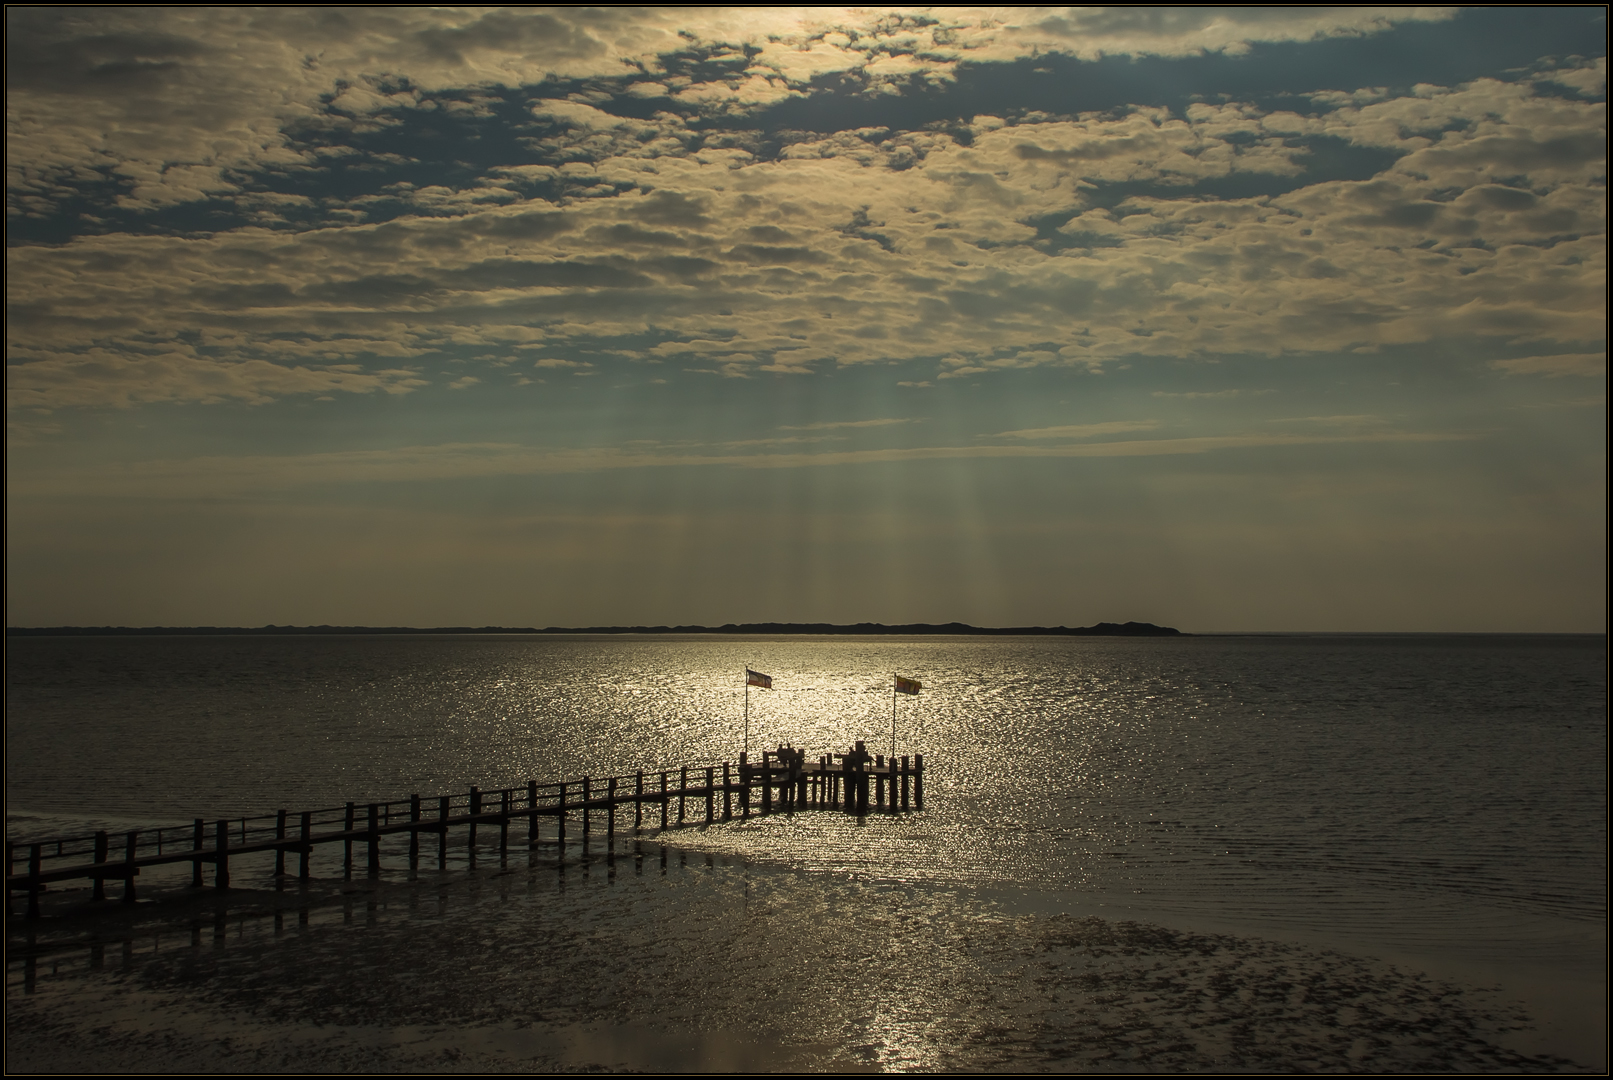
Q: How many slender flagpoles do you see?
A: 2